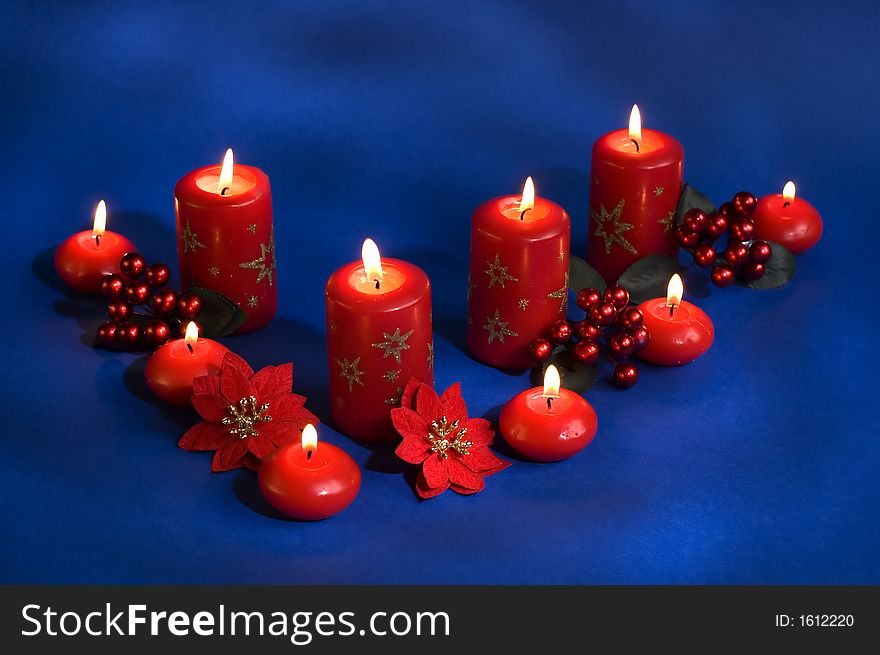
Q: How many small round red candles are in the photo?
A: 6